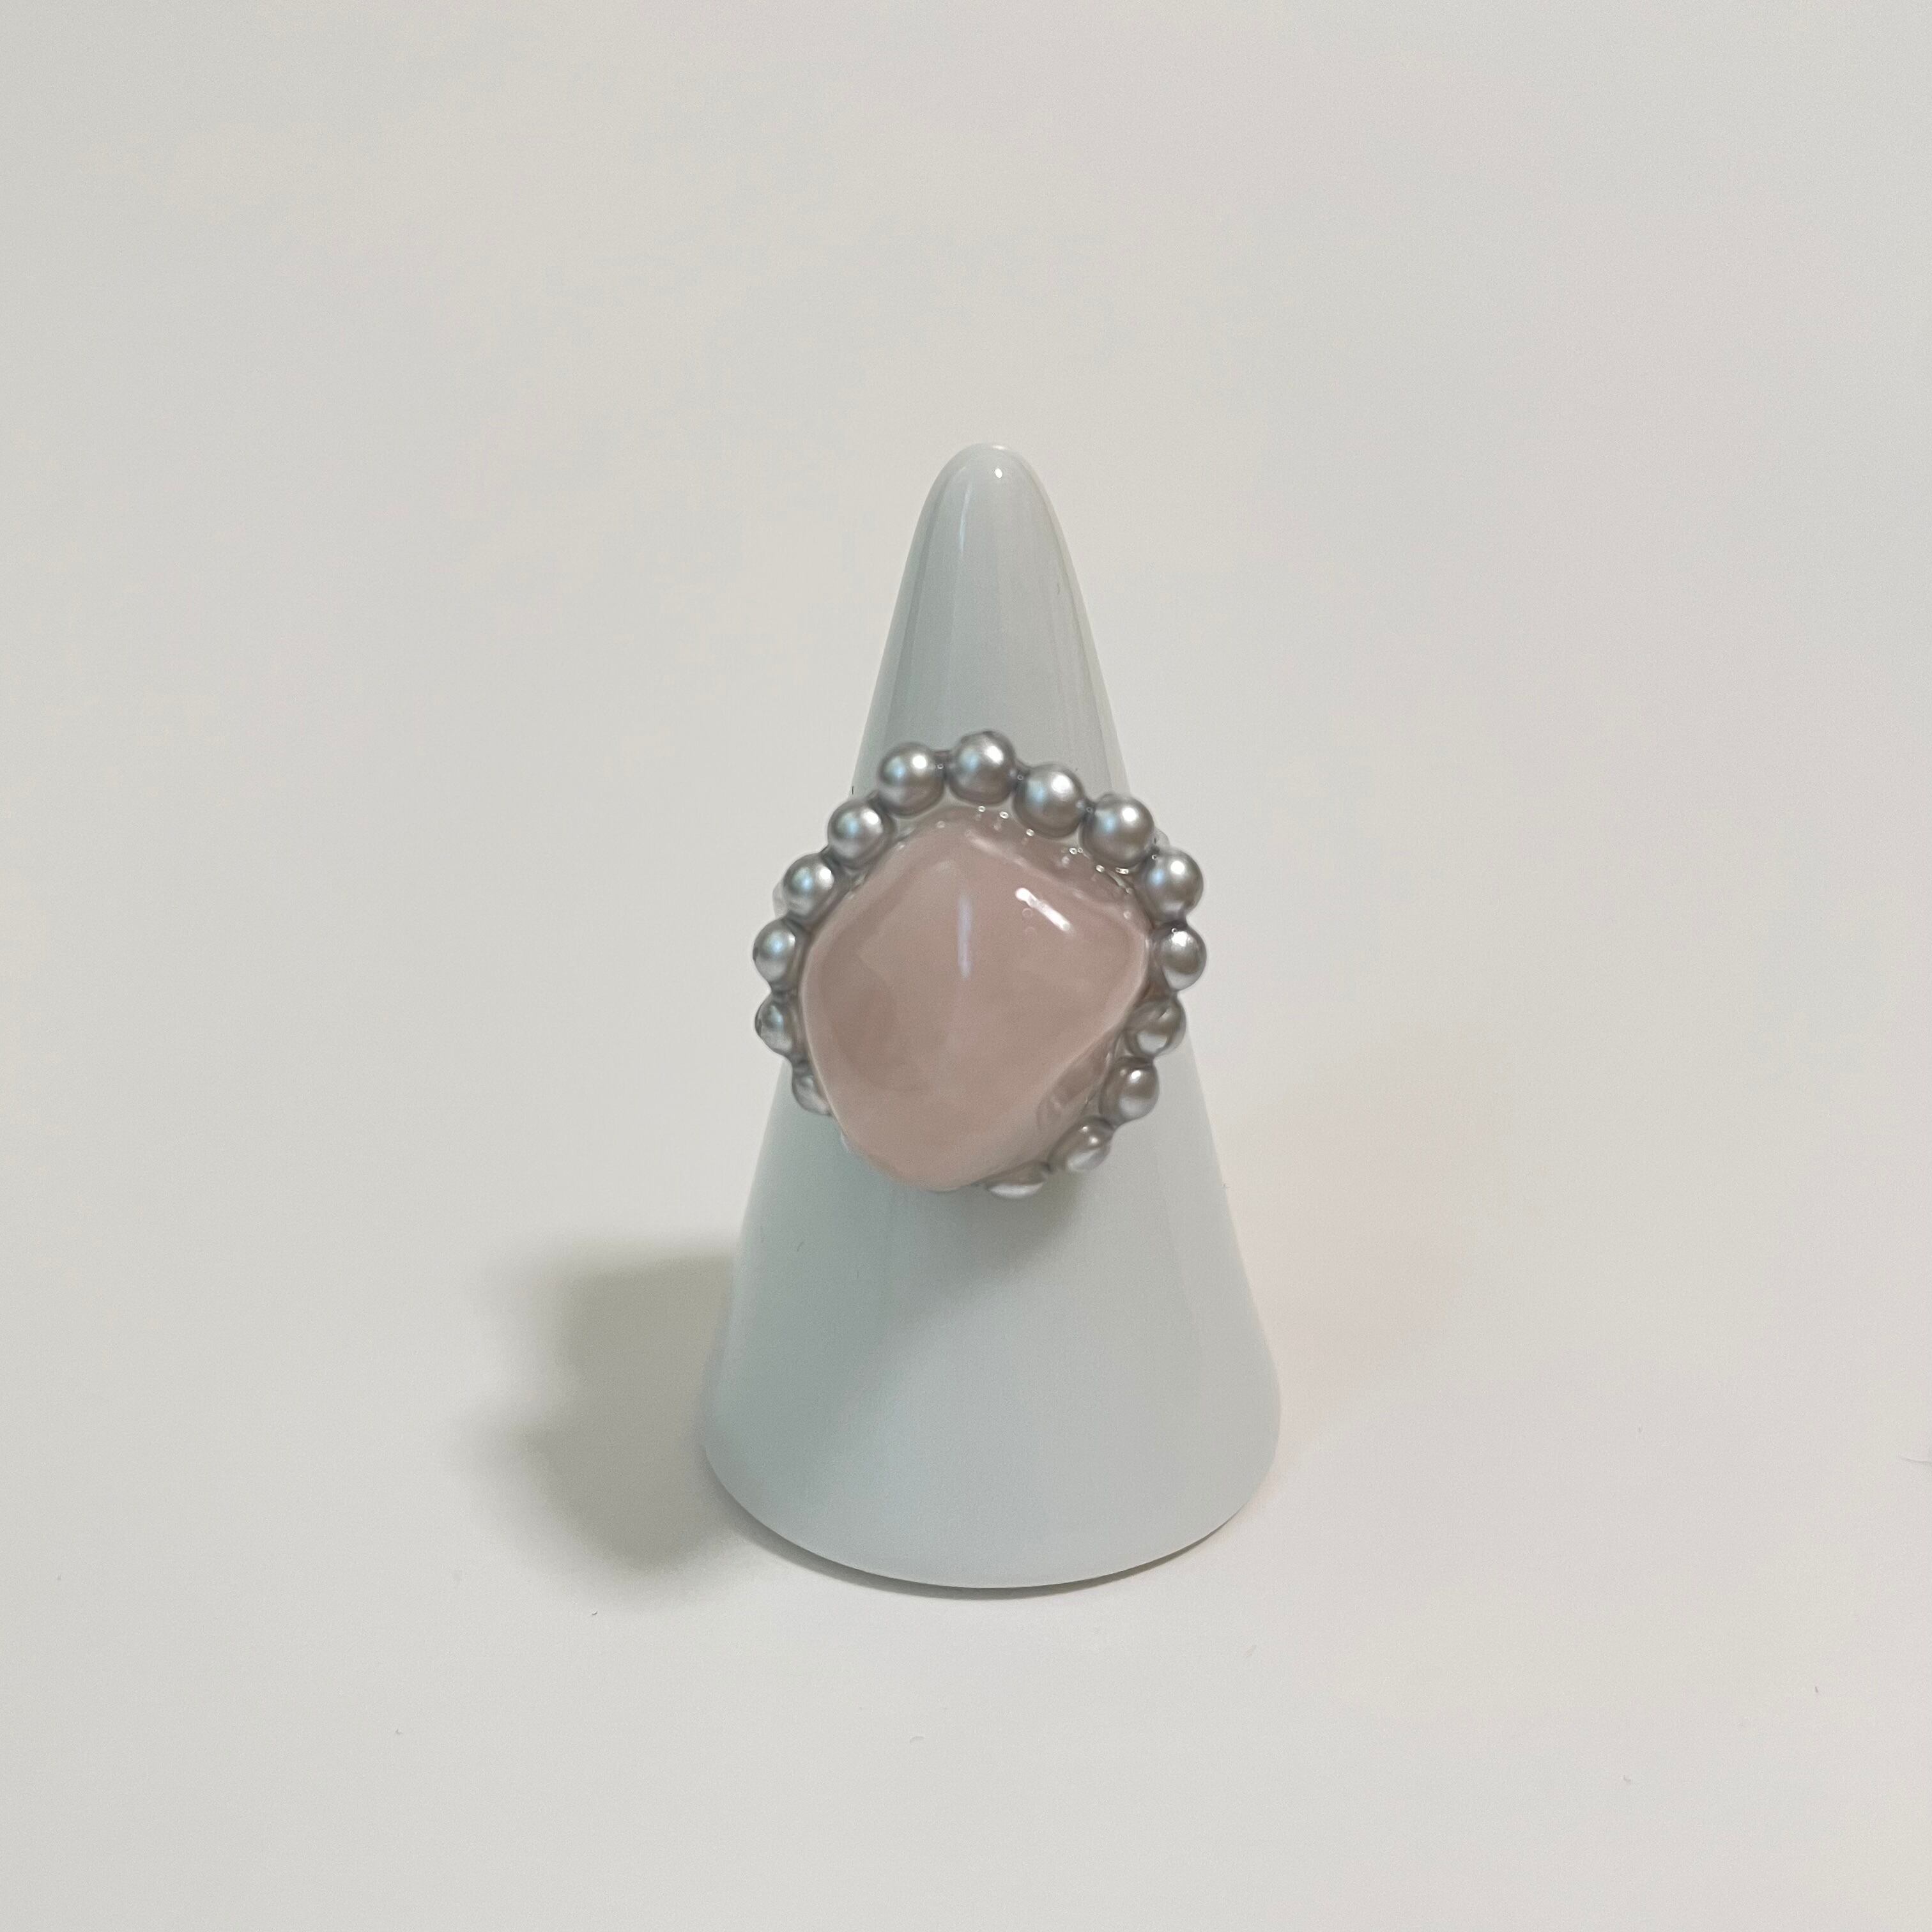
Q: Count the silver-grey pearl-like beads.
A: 15